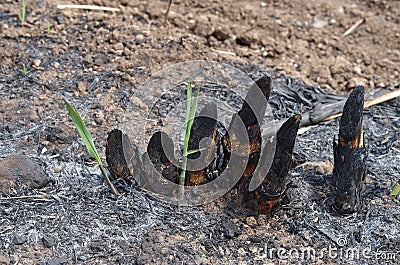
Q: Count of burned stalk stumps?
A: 6